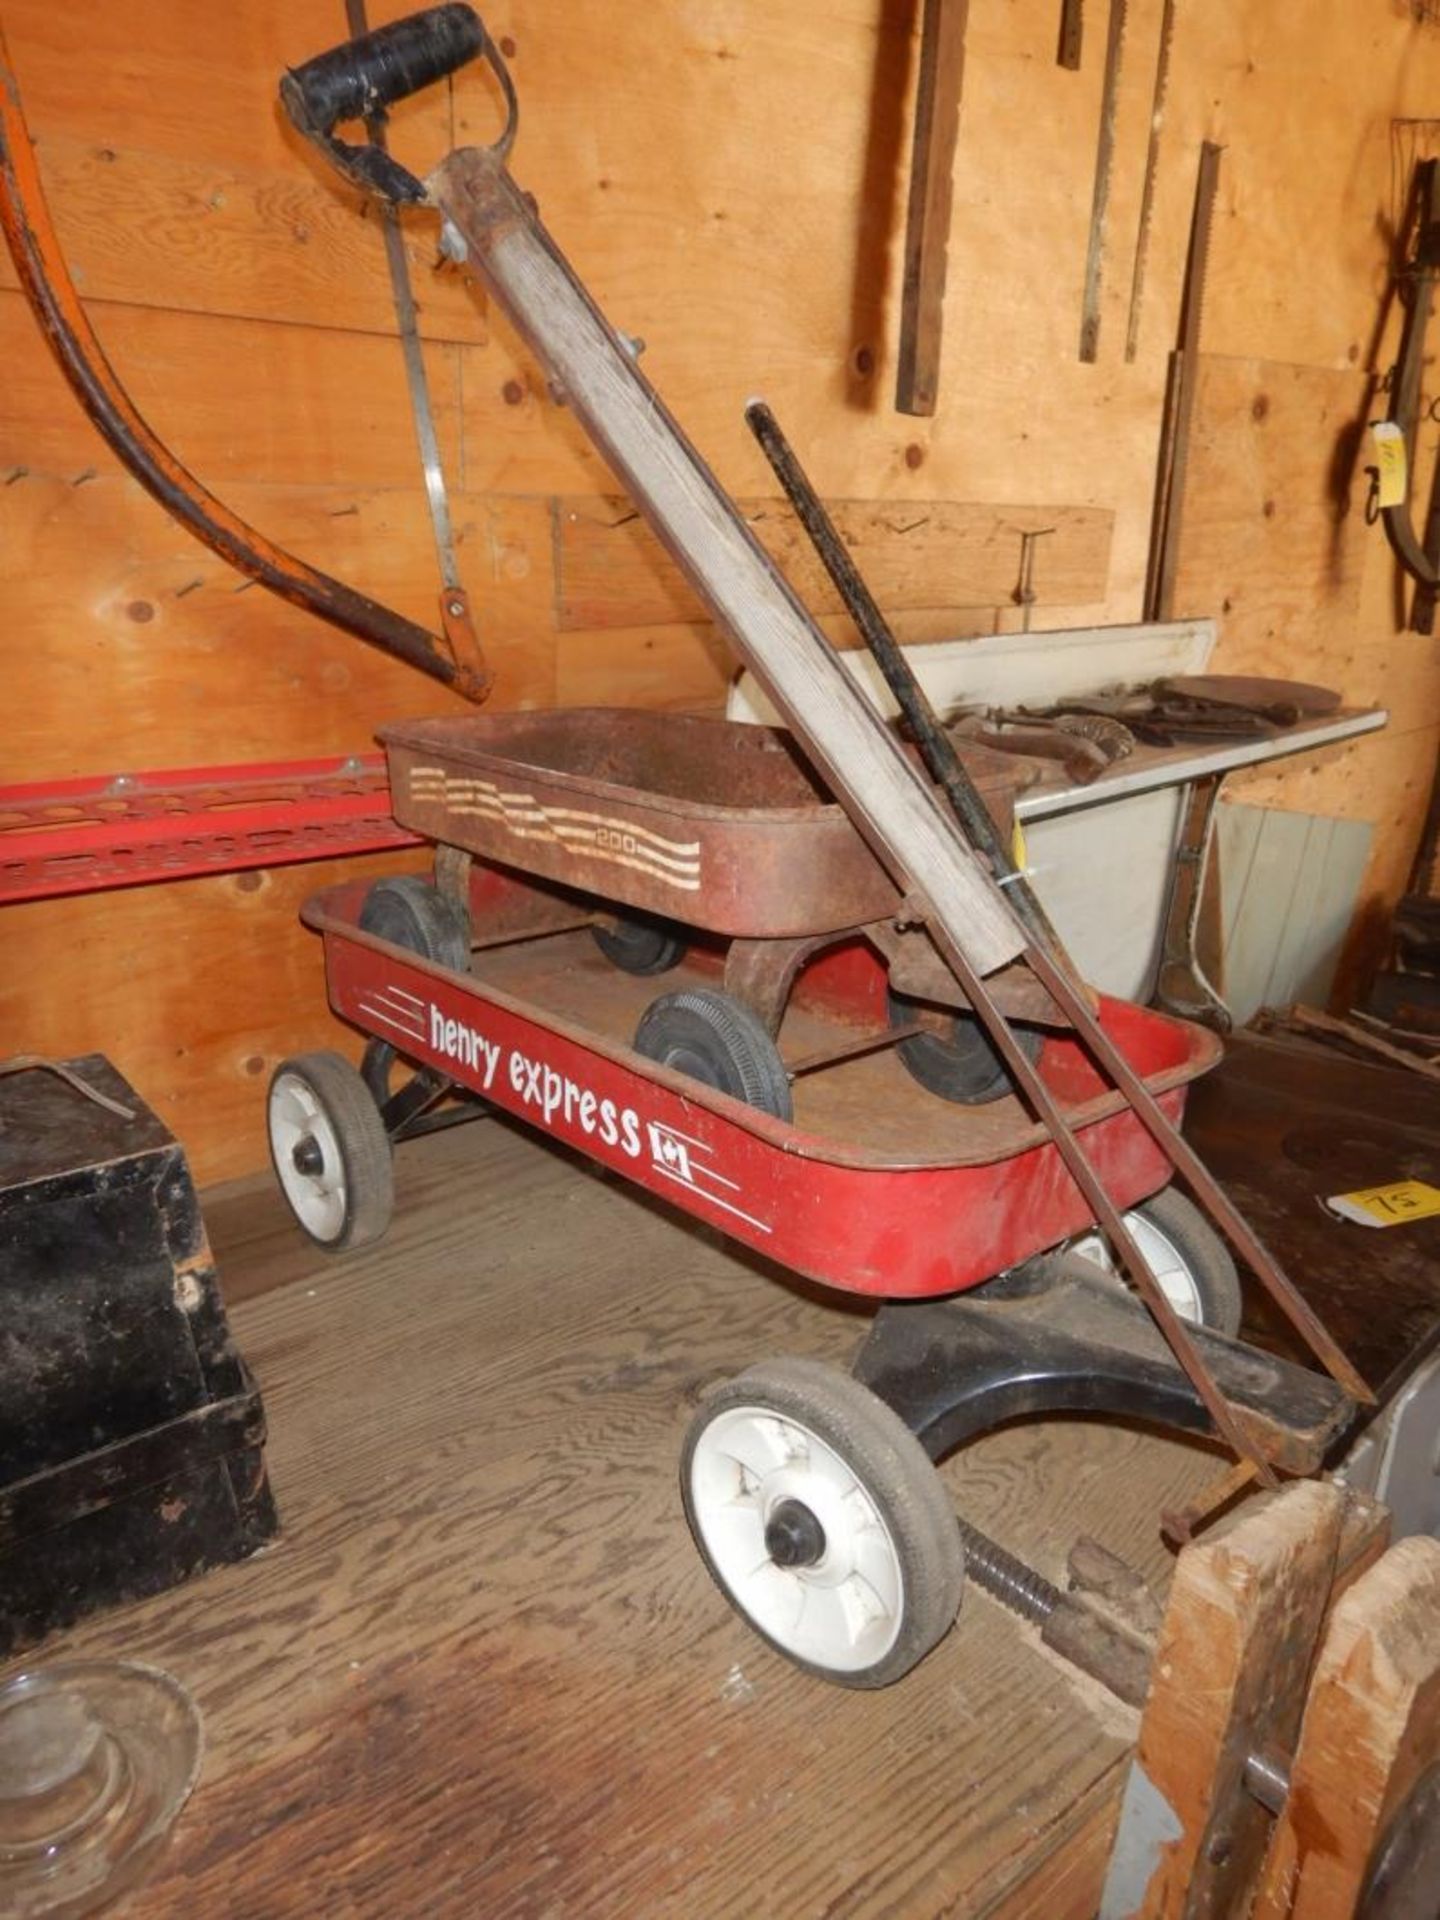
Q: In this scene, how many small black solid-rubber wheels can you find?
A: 4